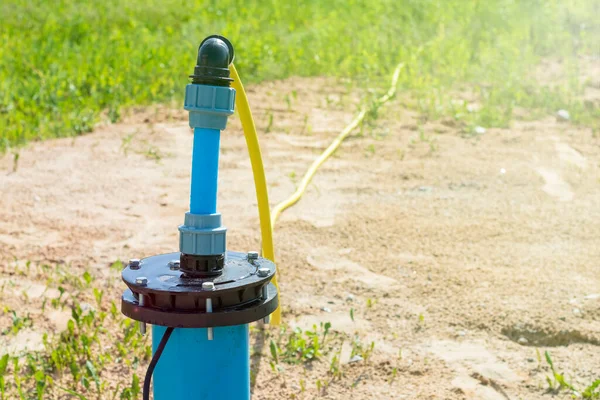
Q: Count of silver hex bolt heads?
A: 6